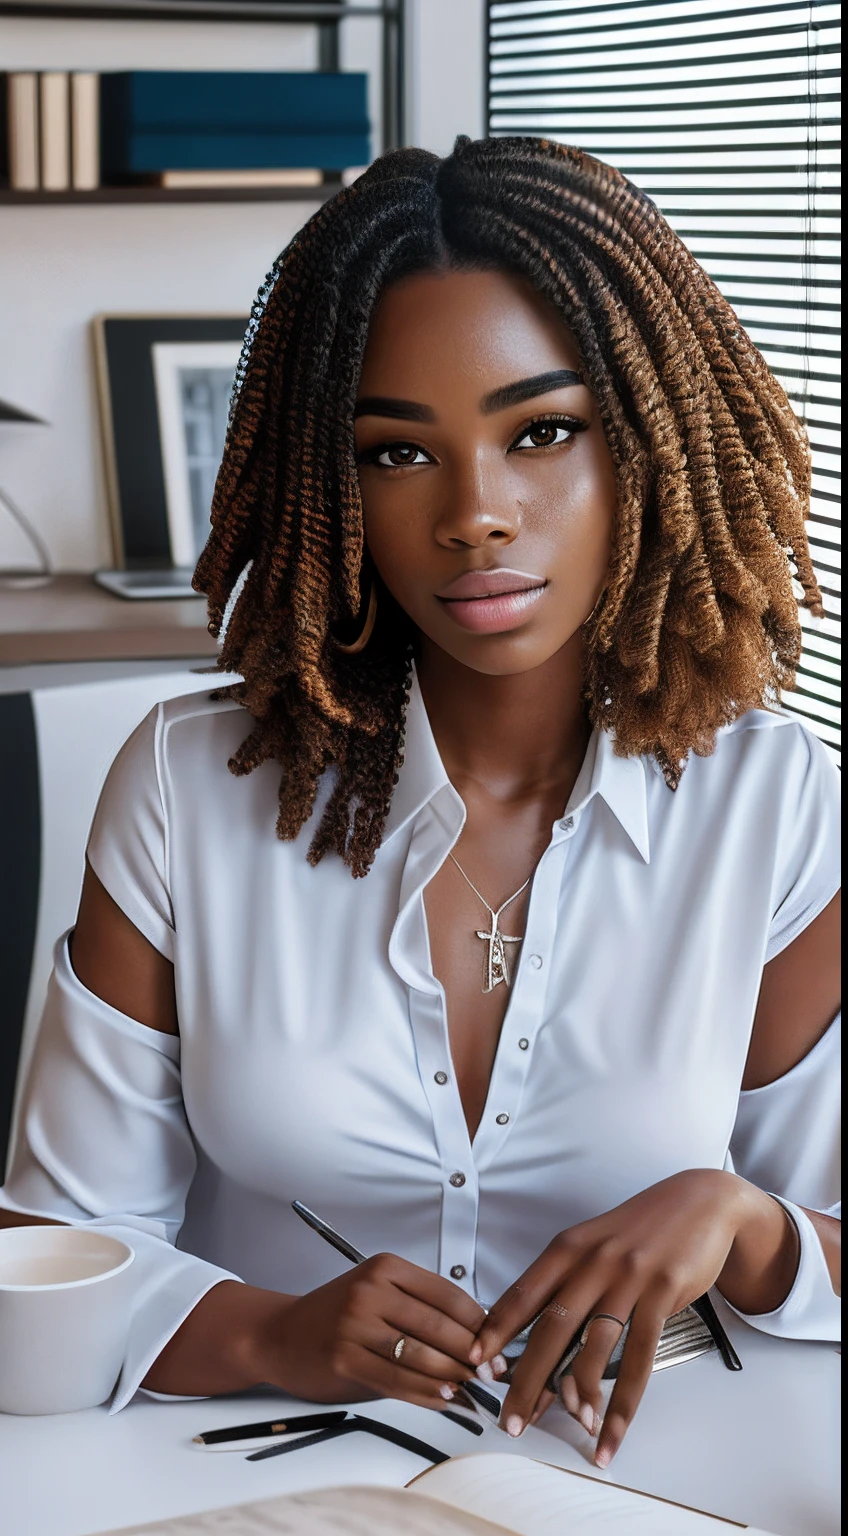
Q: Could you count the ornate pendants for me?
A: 1